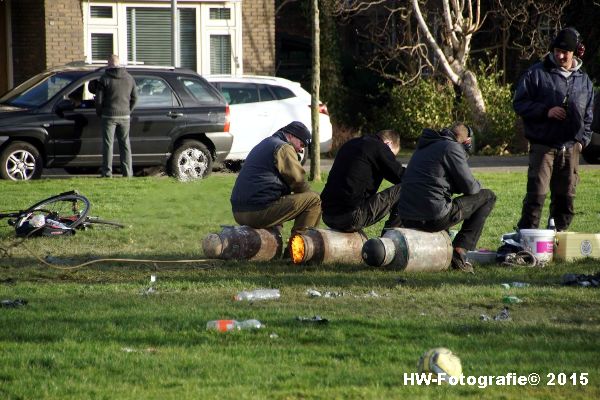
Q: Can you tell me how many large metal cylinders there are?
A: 3